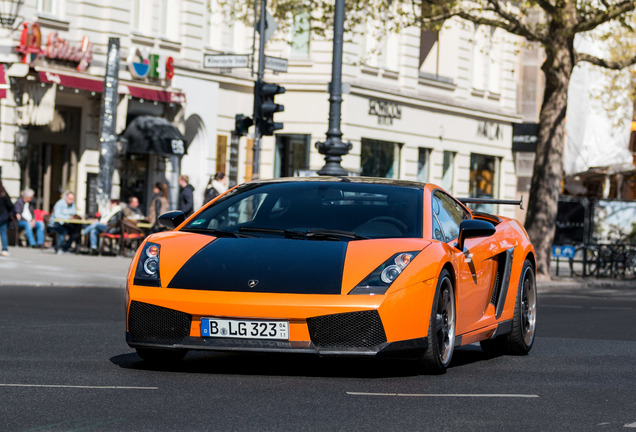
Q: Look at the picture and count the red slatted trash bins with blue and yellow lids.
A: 0